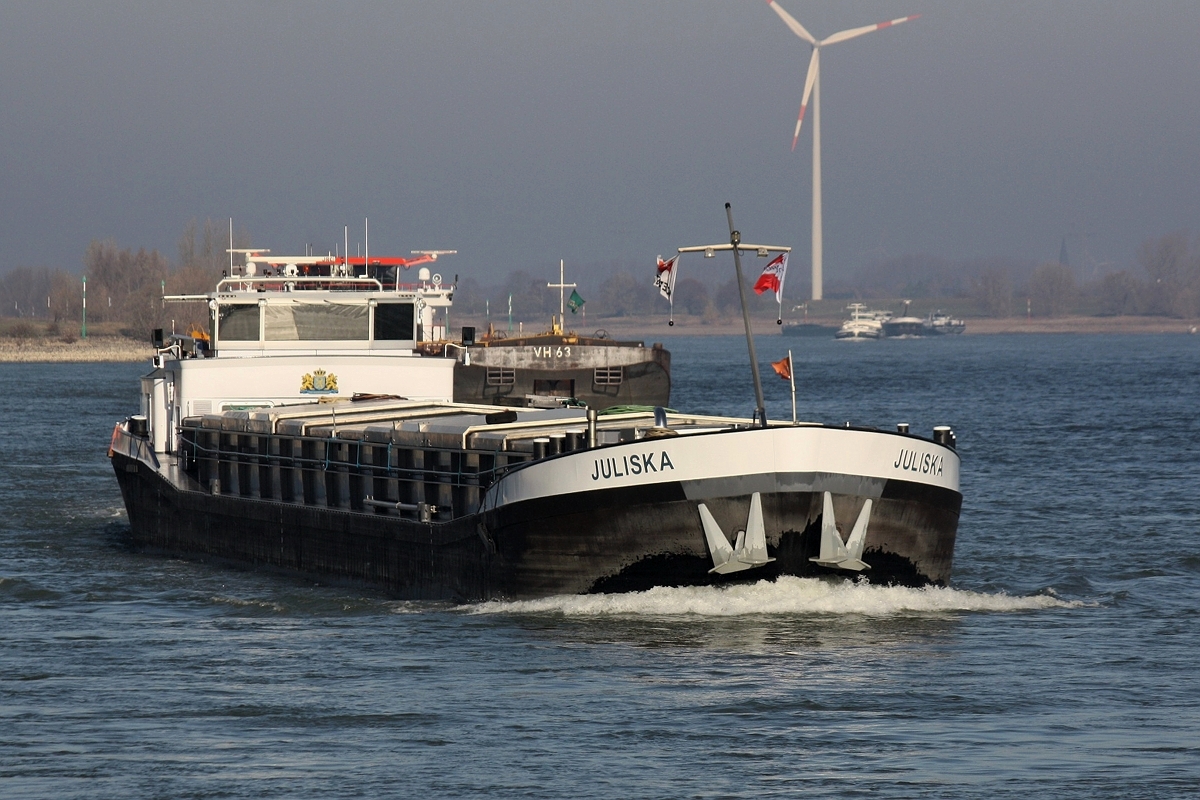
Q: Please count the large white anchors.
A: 2